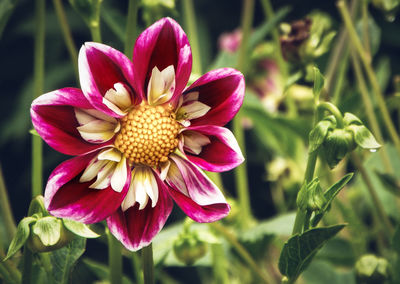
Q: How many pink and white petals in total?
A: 8